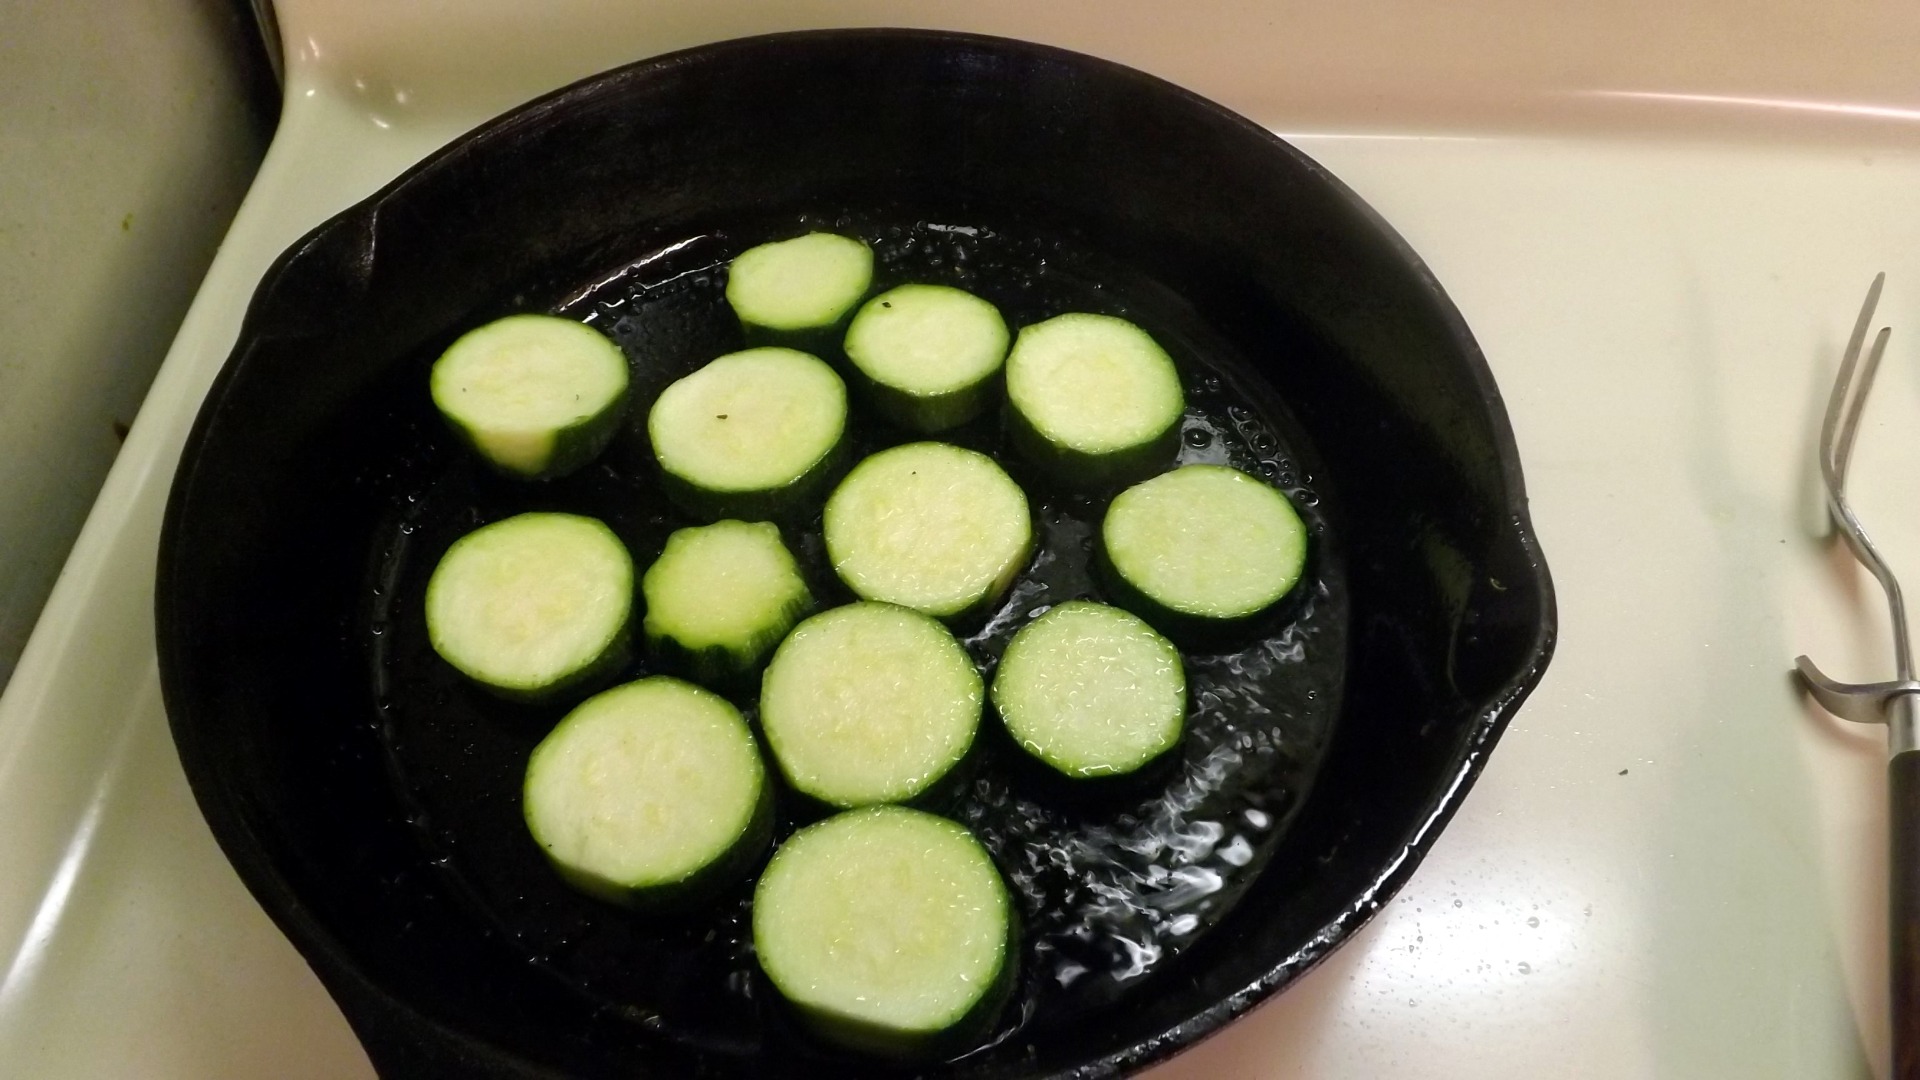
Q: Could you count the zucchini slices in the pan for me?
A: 13